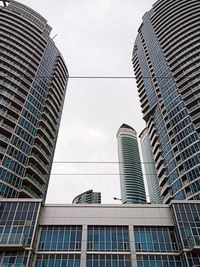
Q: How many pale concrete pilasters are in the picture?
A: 2